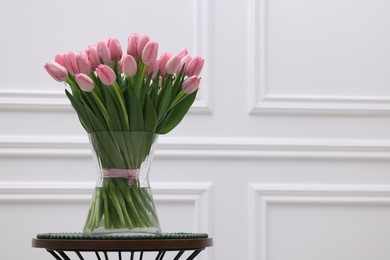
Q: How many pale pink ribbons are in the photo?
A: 1